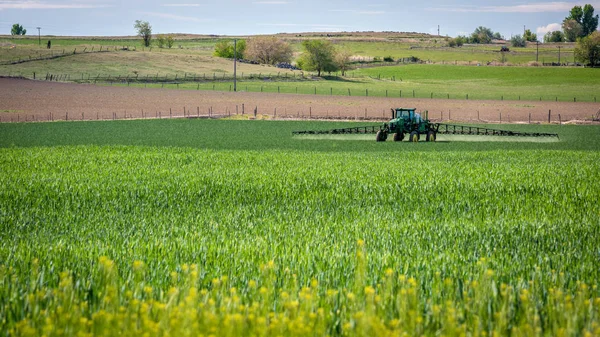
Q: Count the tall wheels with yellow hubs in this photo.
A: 2